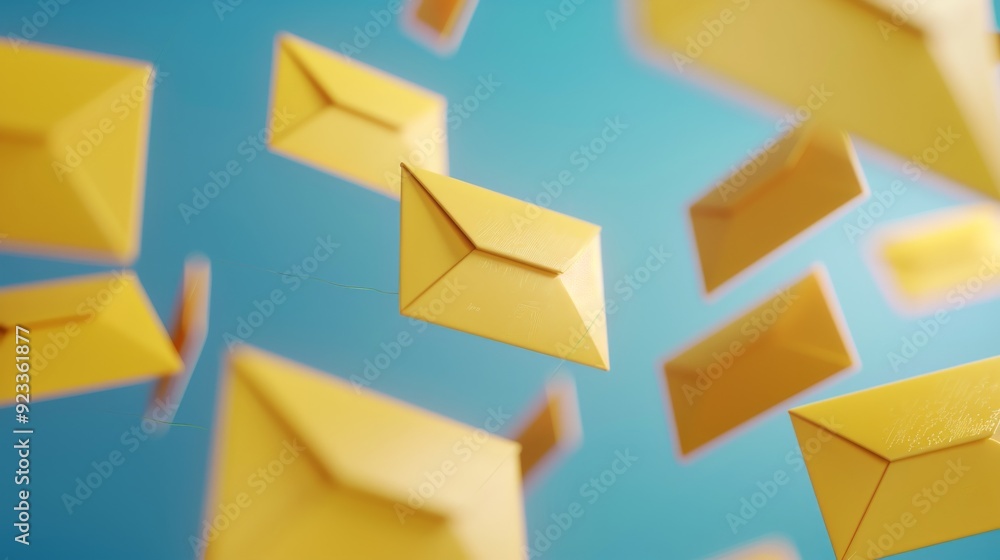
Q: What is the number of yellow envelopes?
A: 14